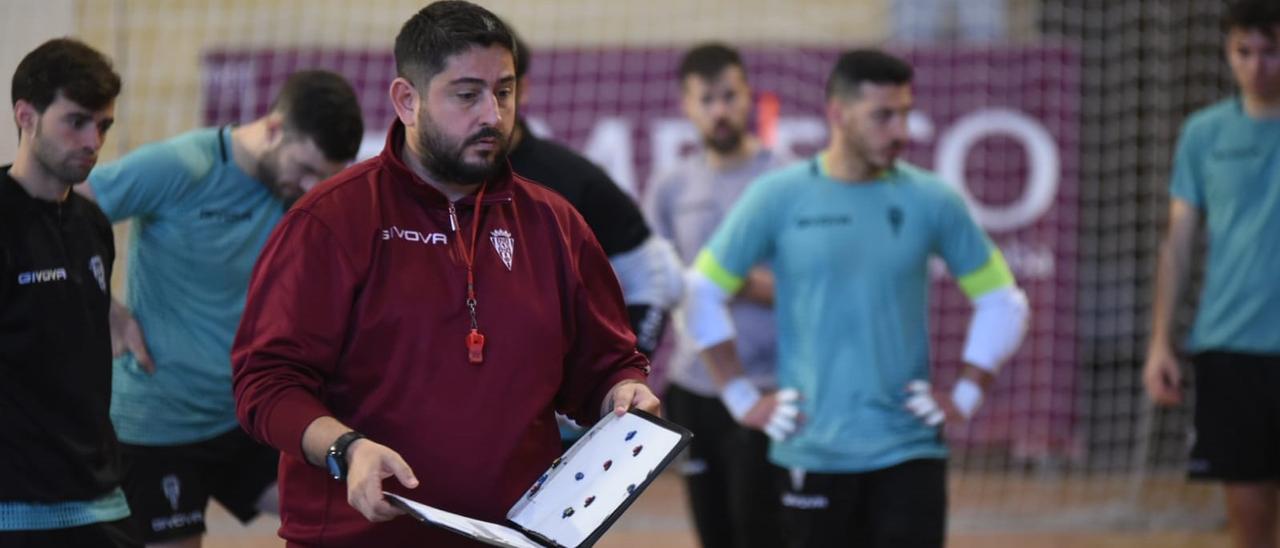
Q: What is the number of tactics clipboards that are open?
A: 1